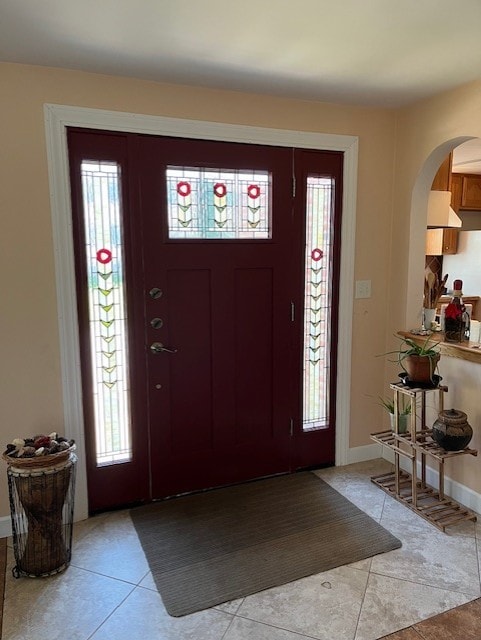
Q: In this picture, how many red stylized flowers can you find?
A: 5